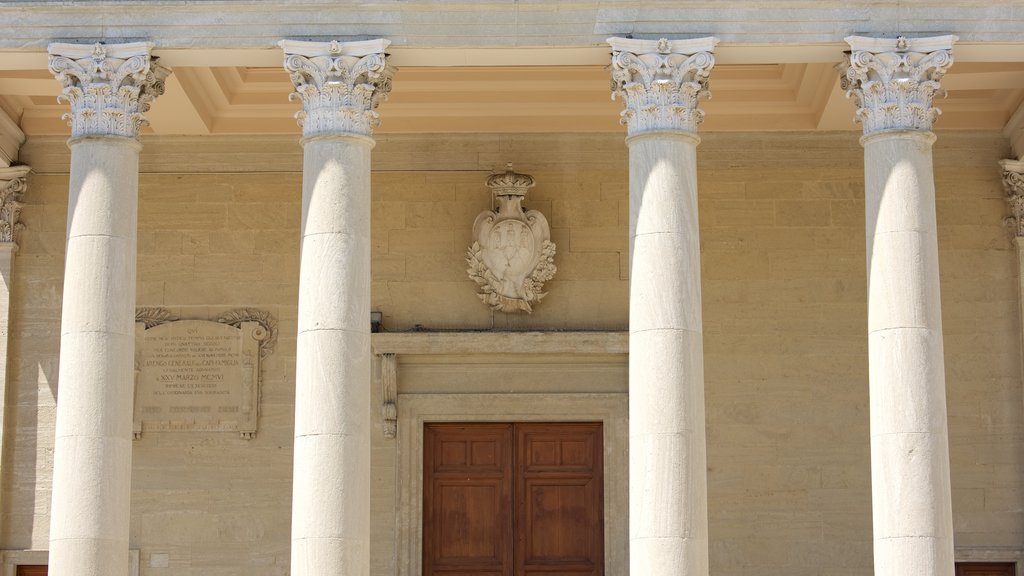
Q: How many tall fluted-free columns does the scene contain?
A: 4